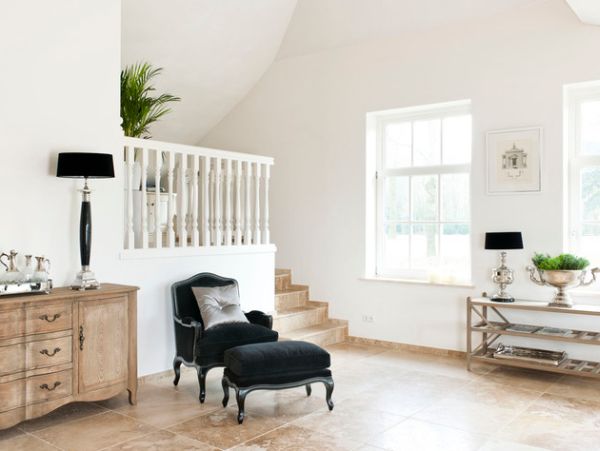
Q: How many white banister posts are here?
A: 13